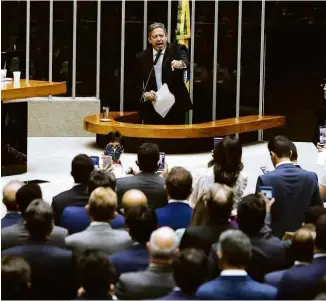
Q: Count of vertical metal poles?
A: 11